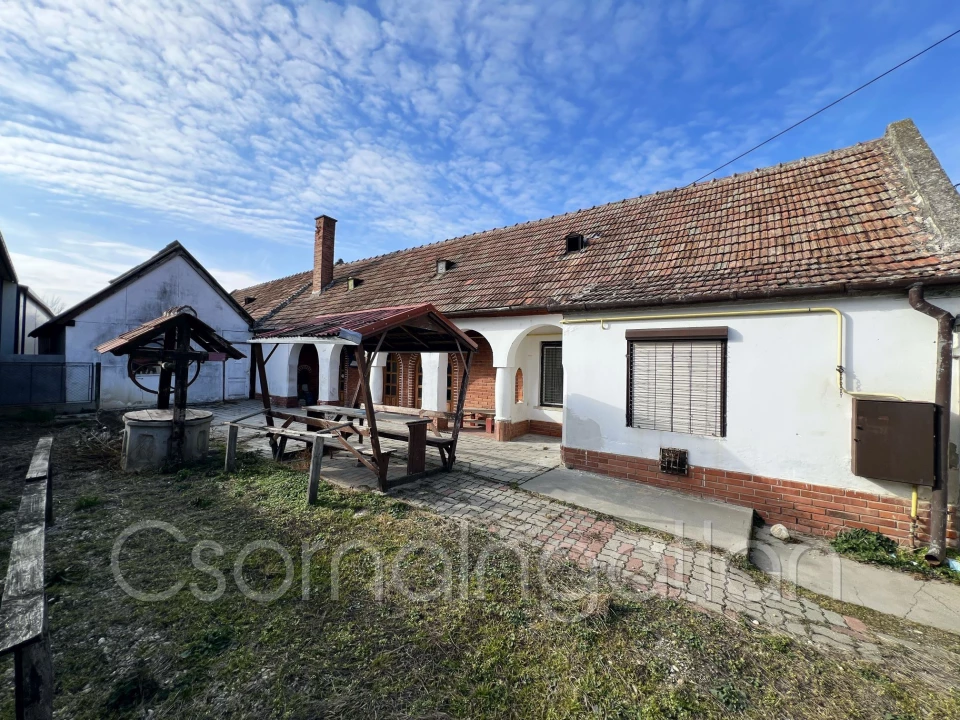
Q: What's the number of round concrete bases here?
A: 1